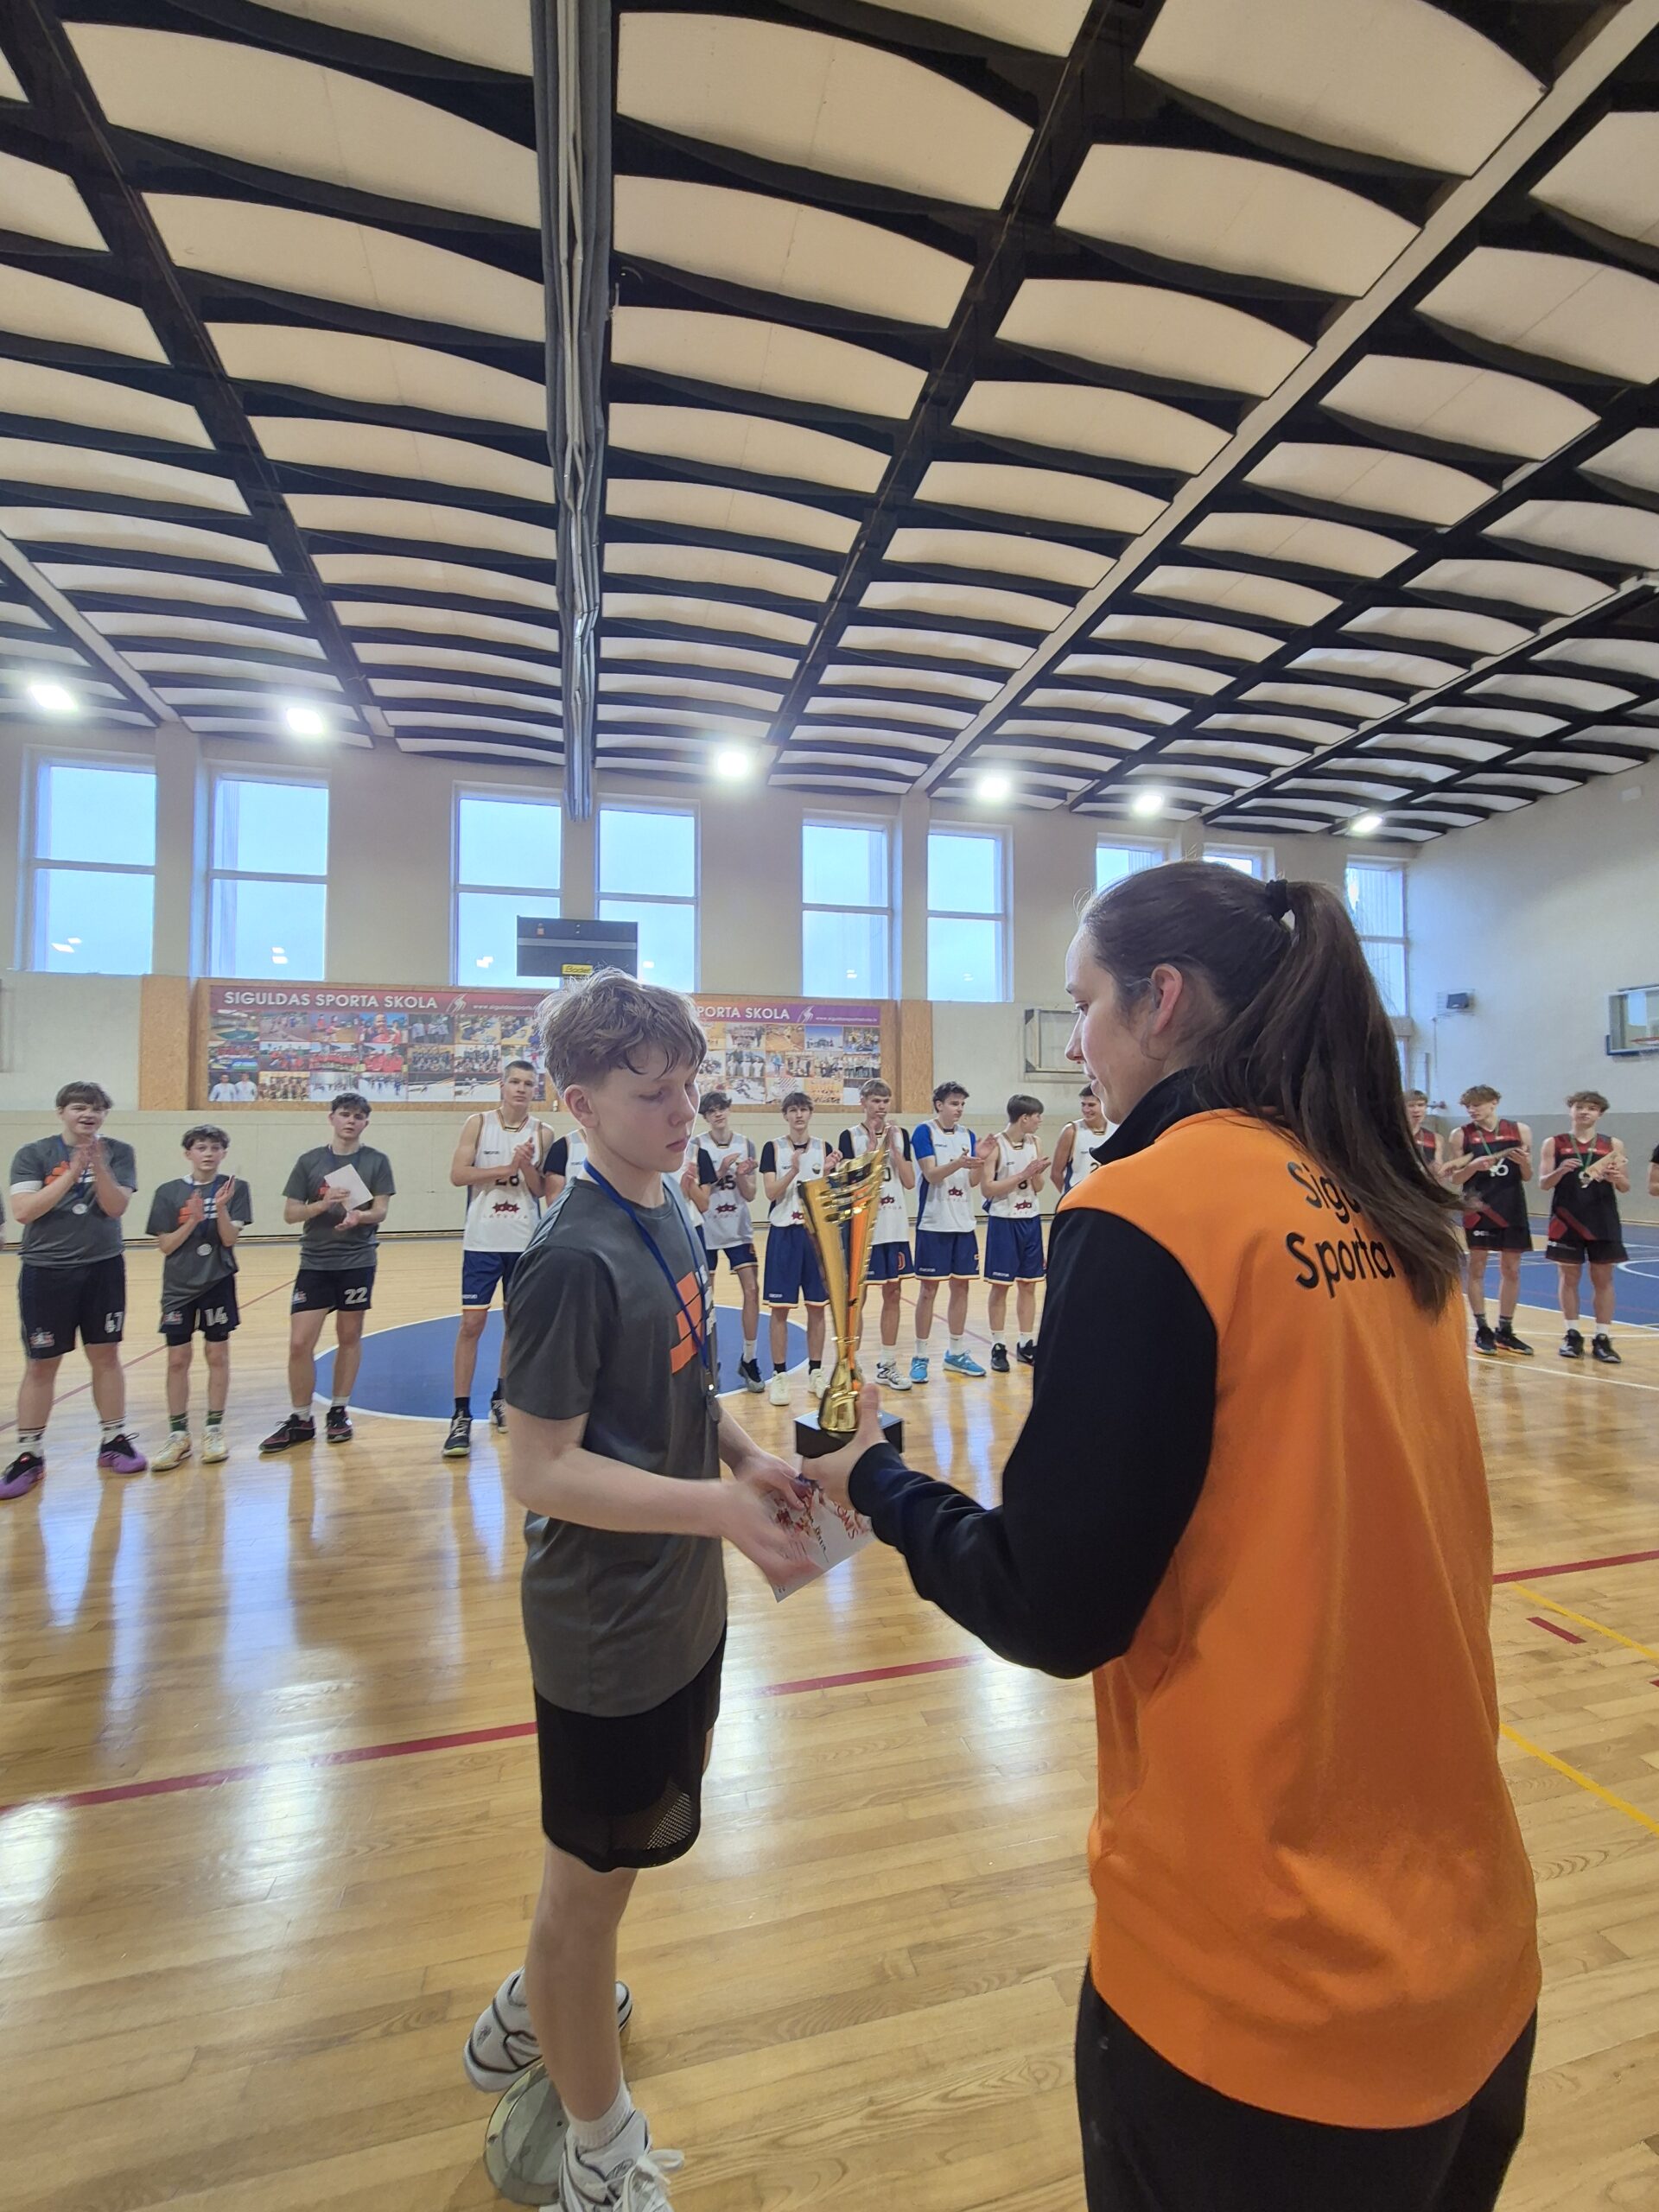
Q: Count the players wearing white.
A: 9